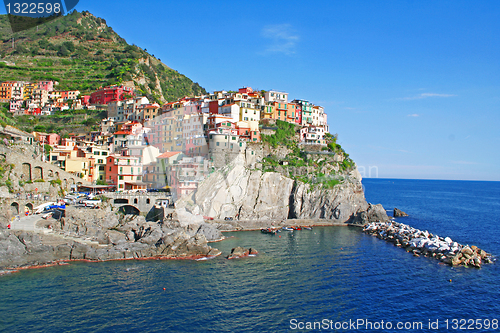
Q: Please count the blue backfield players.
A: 0